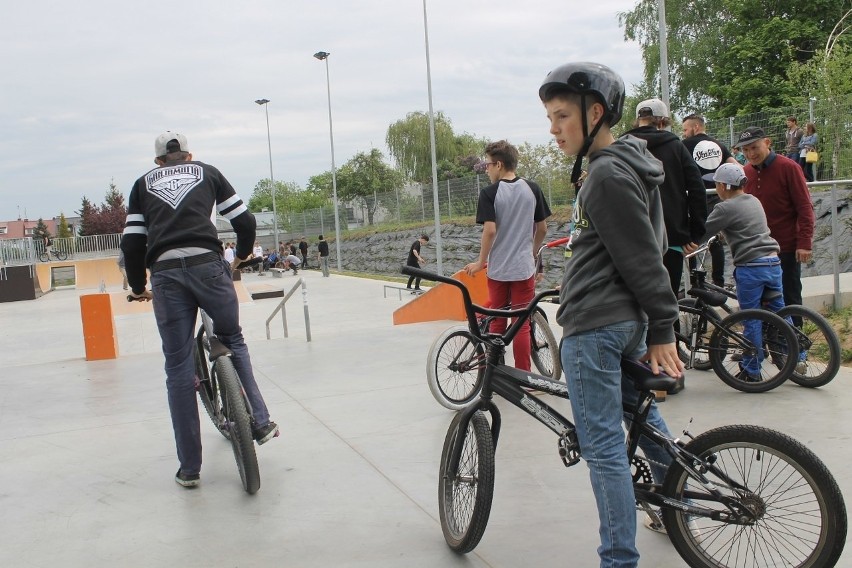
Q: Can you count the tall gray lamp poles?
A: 4